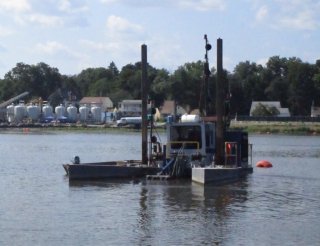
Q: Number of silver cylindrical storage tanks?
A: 8